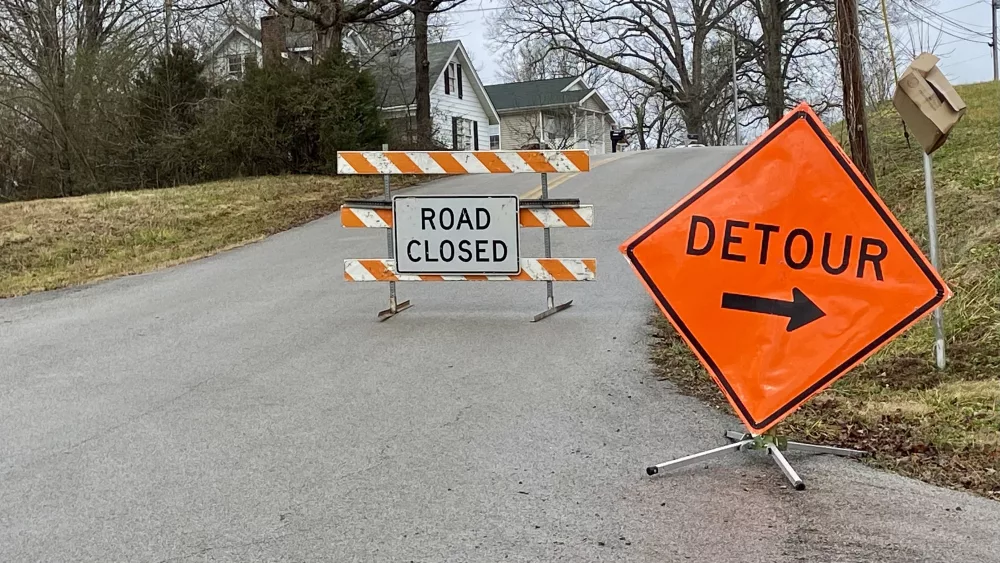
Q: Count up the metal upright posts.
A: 3